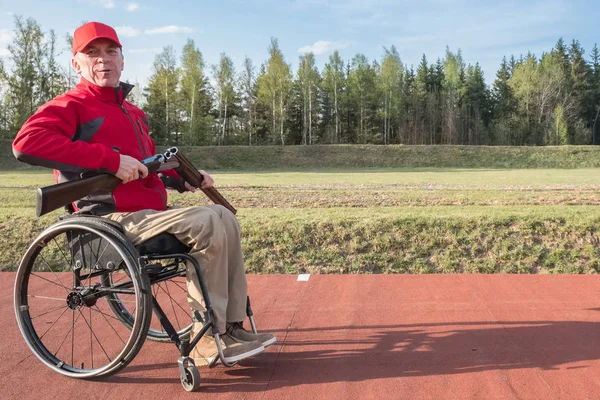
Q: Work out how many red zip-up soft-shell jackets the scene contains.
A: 1